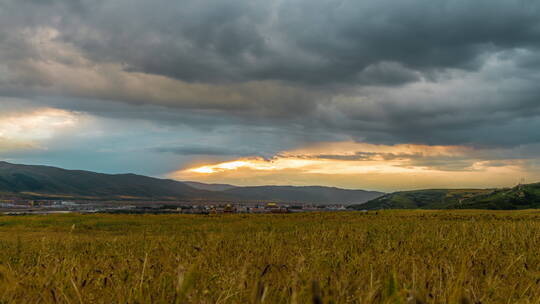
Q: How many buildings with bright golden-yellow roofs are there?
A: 2